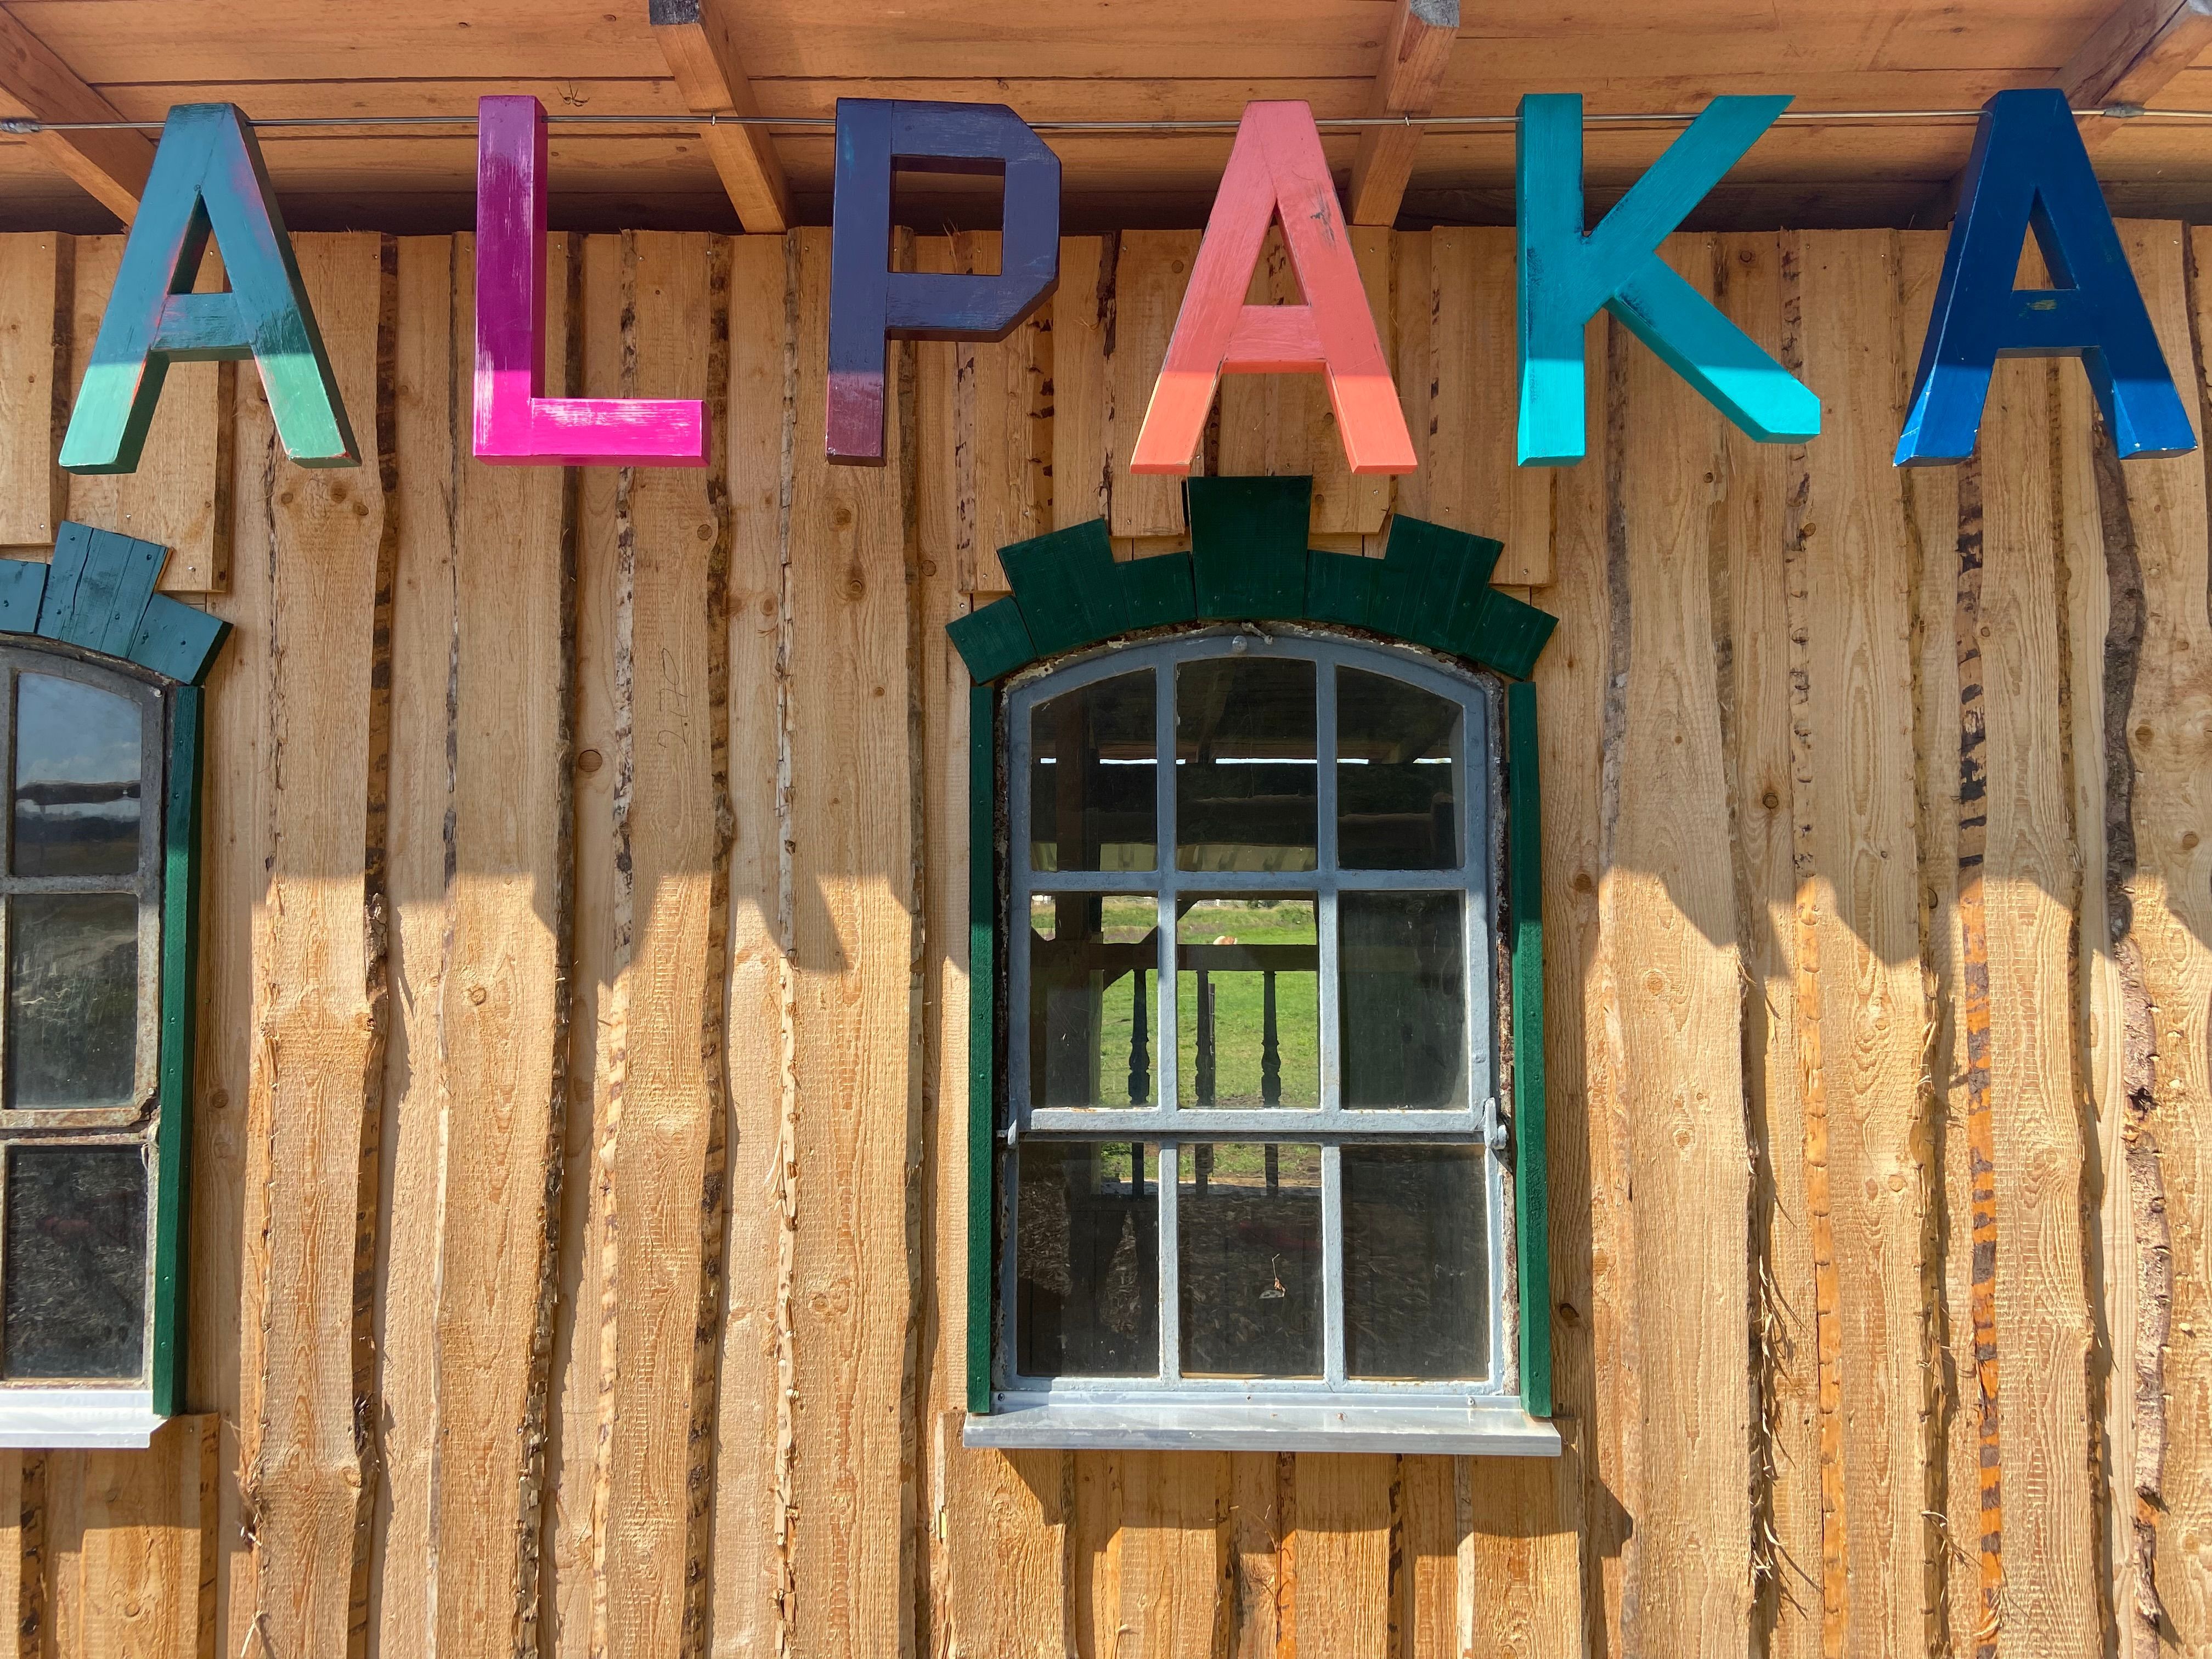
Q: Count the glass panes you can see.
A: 12